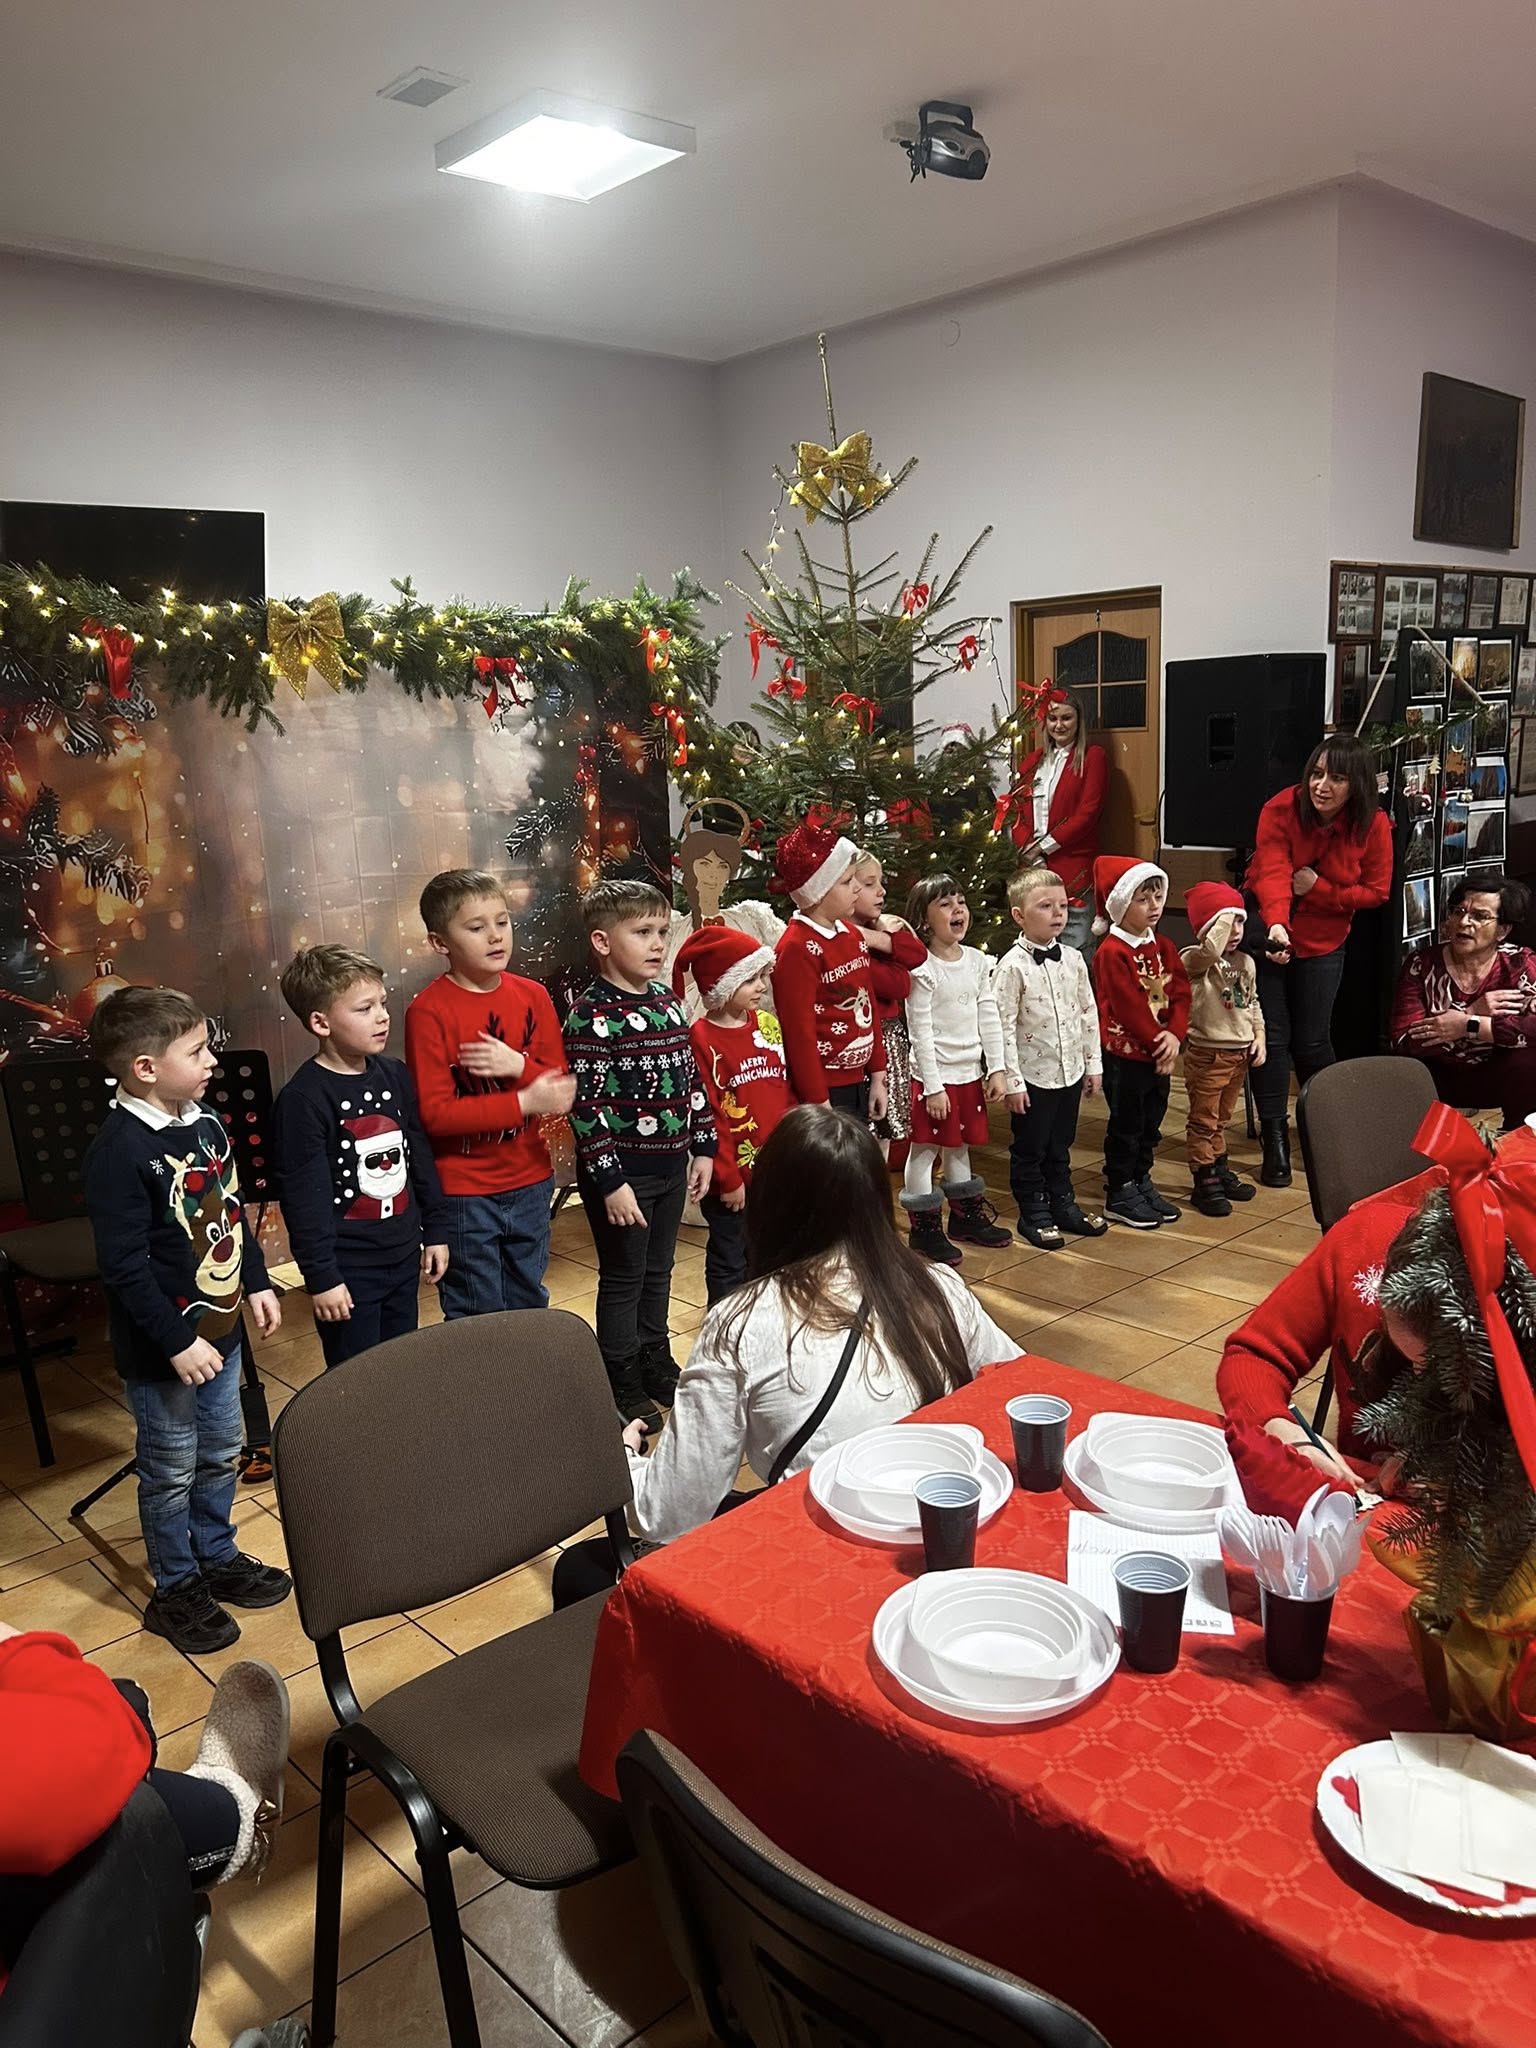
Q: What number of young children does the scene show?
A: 11